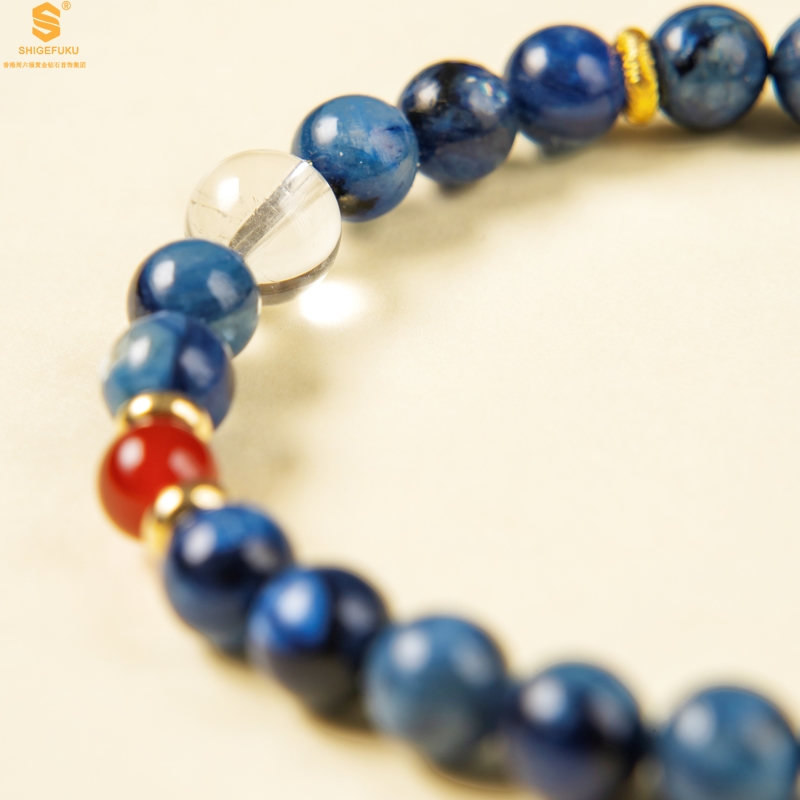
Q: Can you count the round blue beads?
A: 12